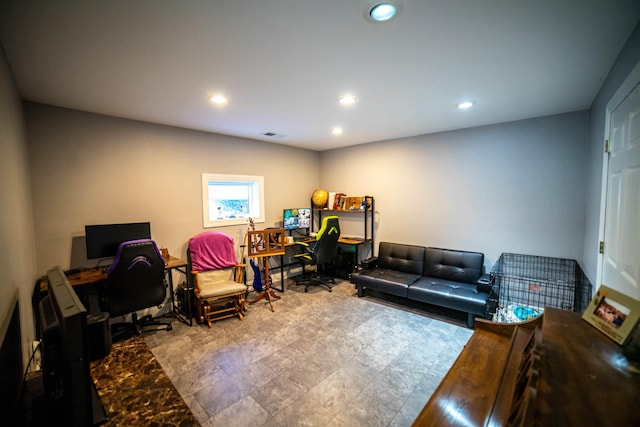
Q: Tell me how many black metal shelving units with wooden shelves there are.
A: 1